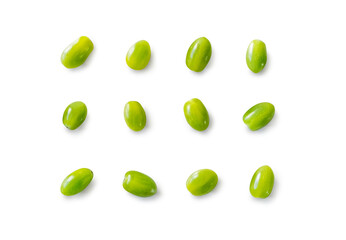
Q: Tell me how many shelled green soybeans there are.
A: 12